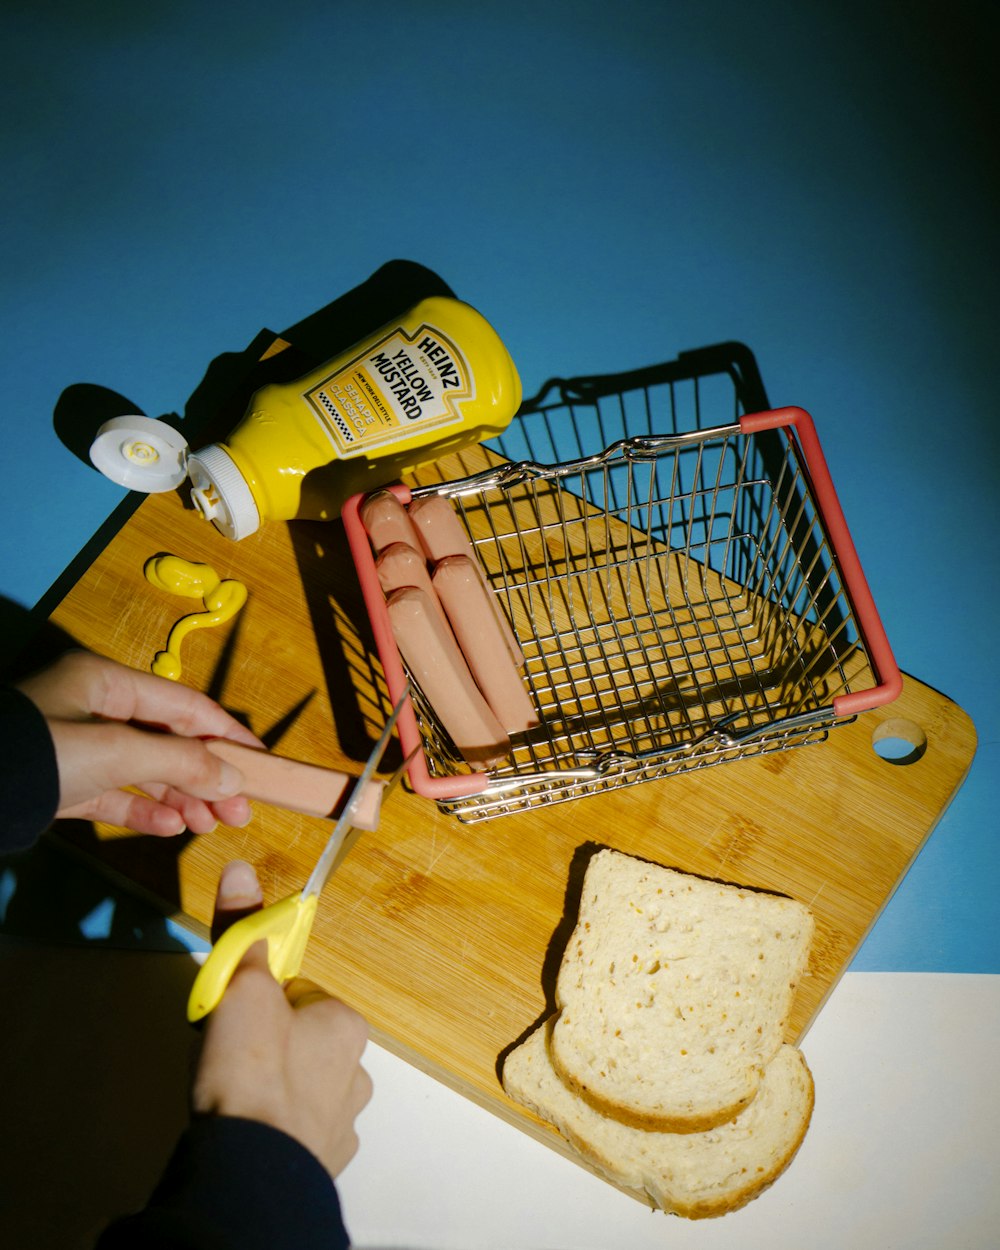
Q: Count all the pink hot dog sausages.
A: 6